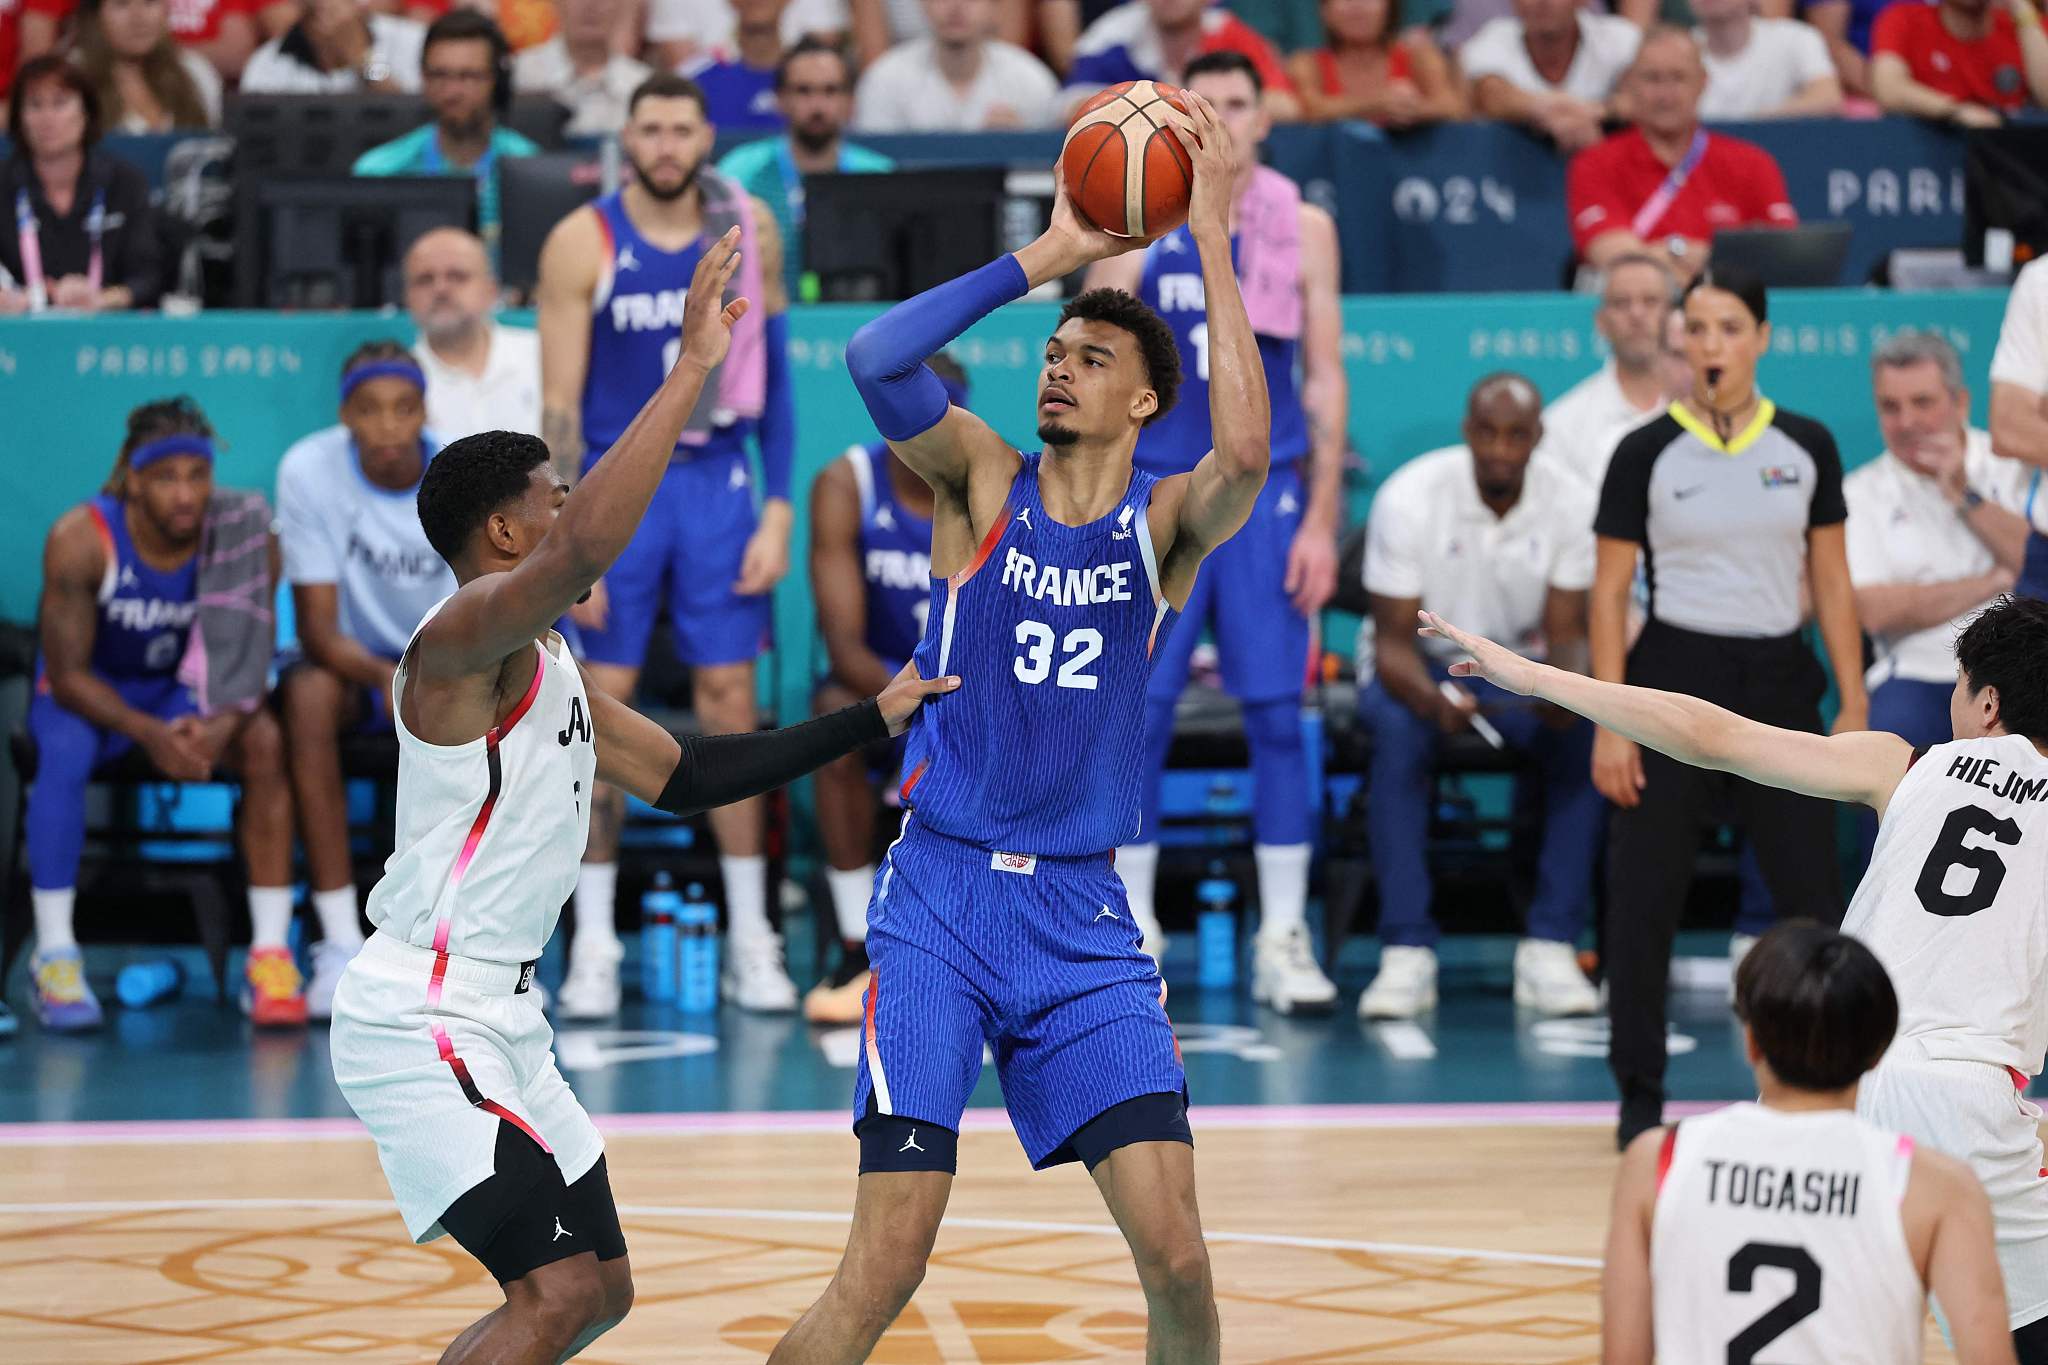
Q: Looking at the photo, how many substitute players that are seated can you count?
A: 3